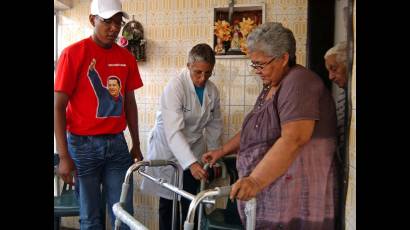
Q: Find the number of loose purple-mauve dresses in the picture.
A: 1